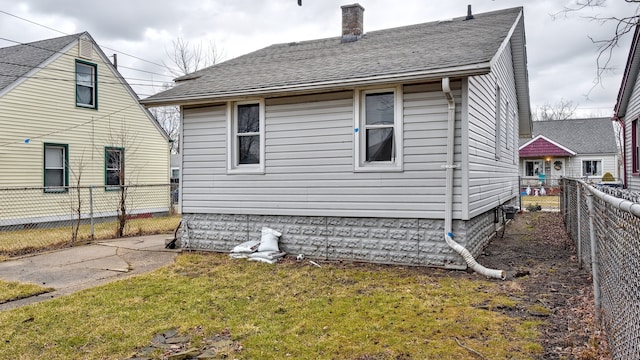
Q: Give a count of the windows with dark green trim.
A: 3